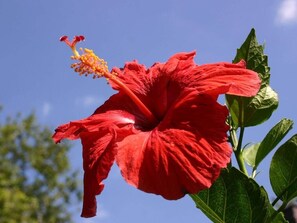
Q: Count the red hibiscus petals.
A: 5